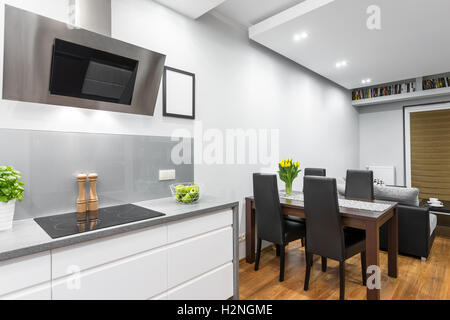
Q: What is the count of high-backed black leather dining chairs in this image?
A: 4